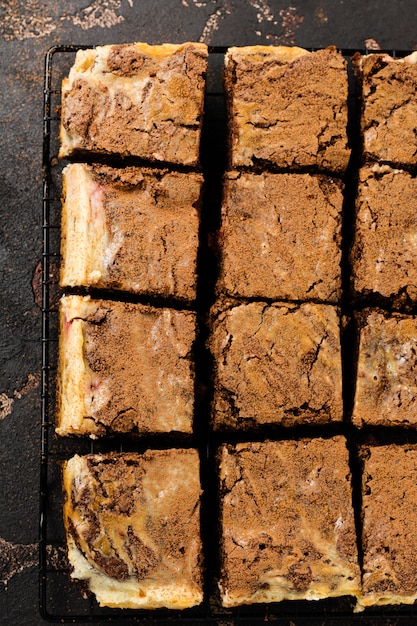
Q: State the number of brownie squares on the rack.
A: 12